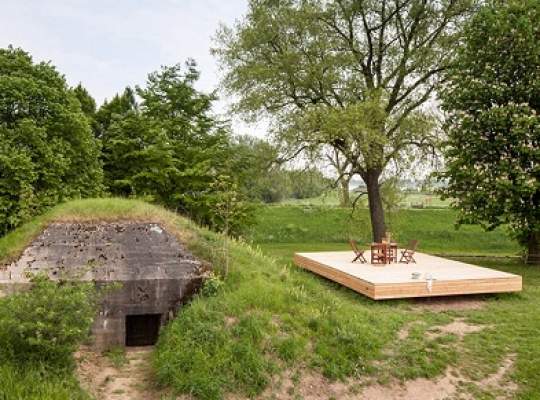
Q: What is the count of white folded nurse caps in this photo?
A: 0